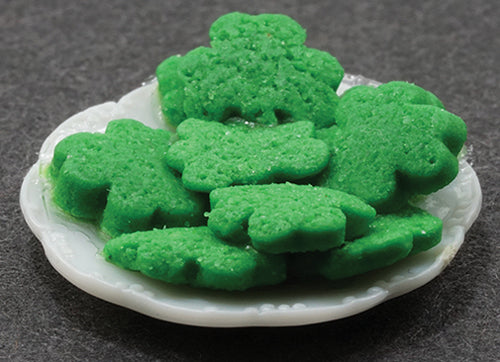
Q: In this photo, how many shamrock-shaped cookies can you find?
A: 7